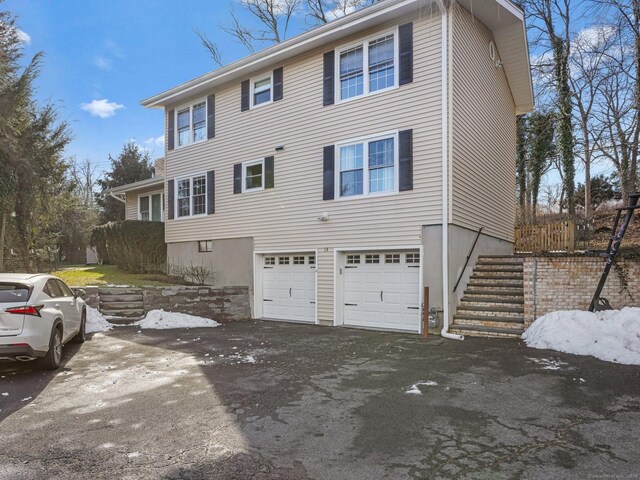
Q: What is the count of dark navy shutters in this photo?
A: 12